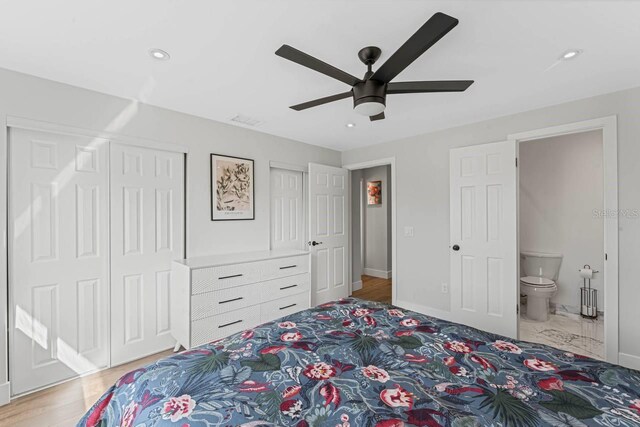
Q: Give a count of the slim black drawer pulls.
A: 6